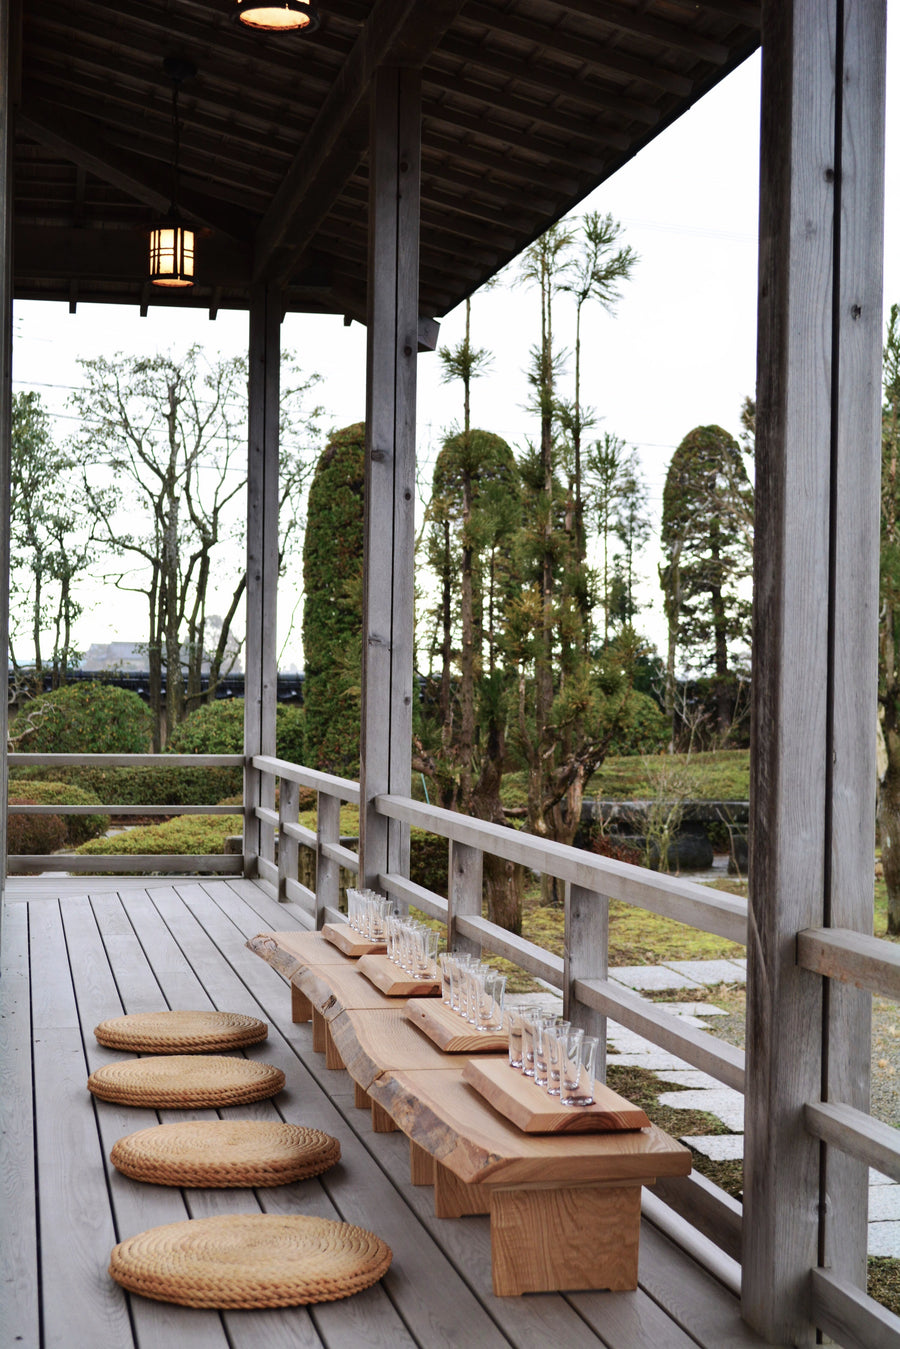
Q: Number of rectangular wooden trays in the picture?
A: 4